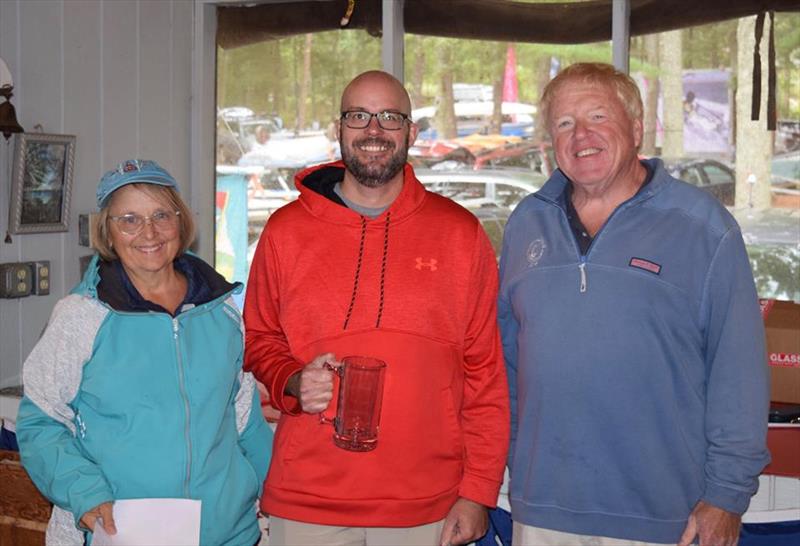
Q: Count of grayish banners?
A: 1